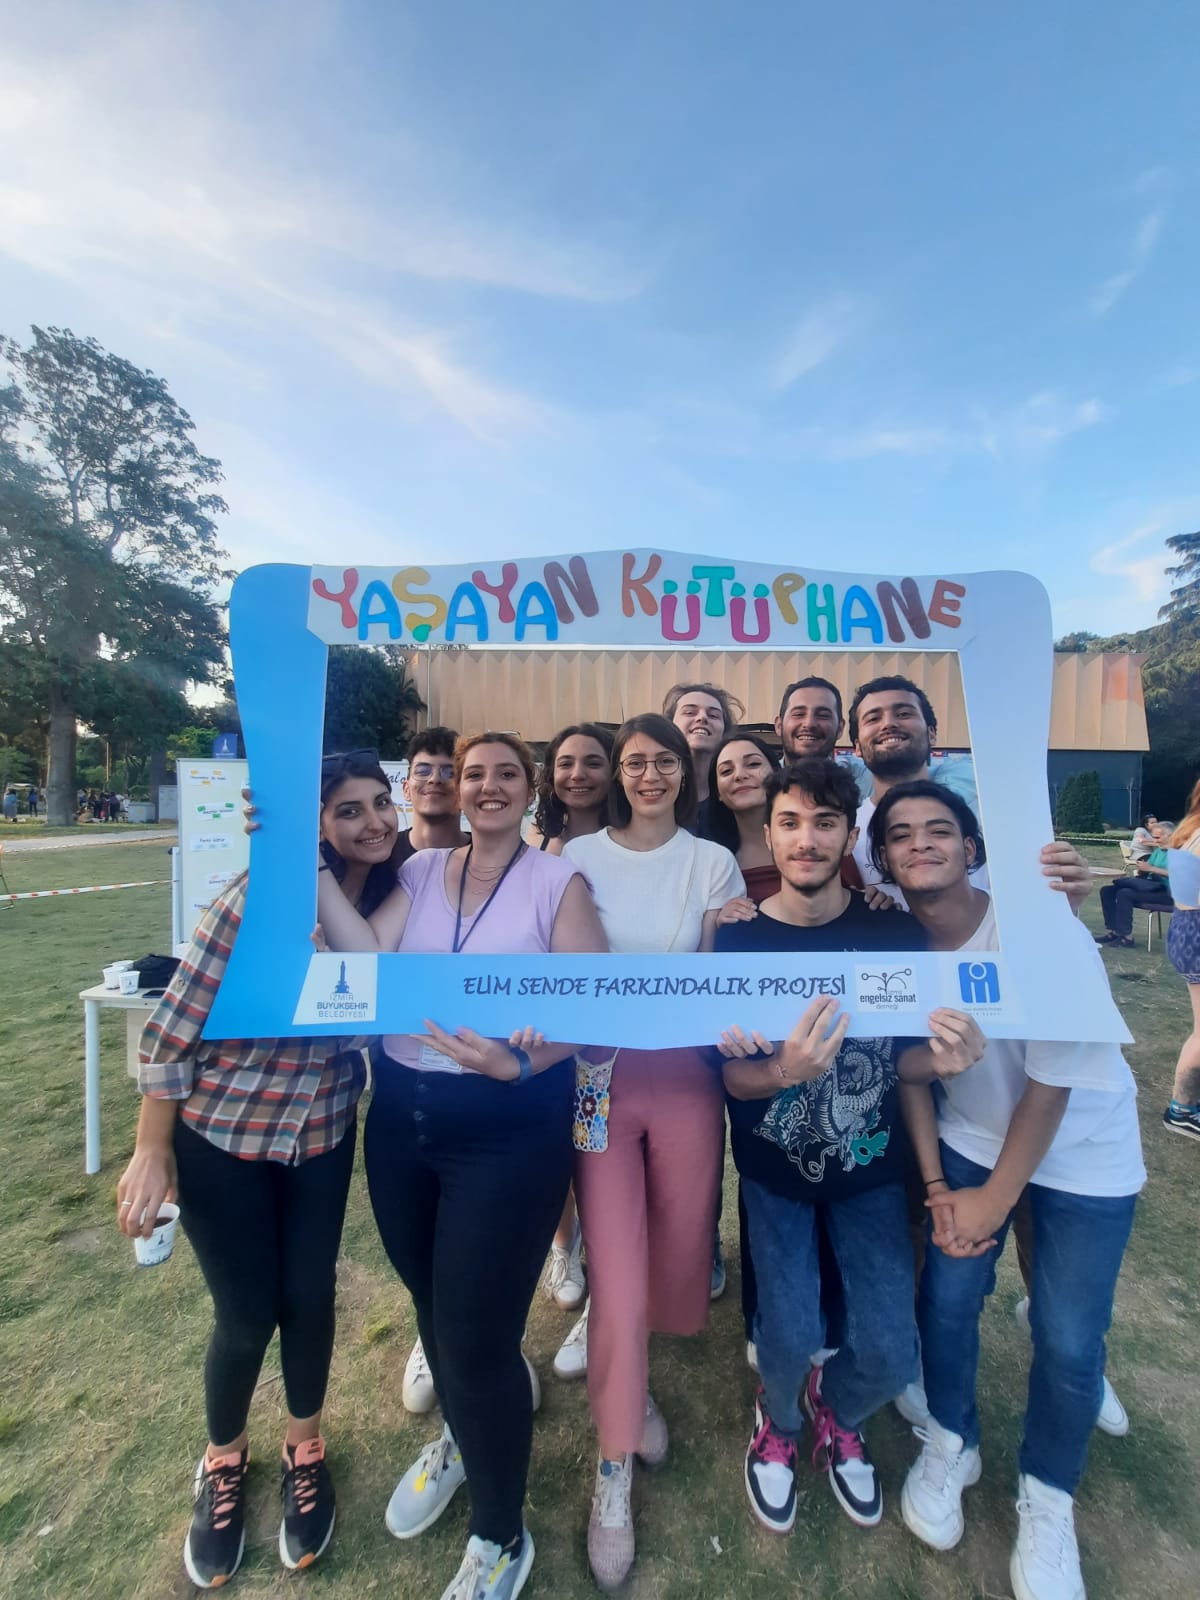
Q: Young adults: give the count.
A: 11